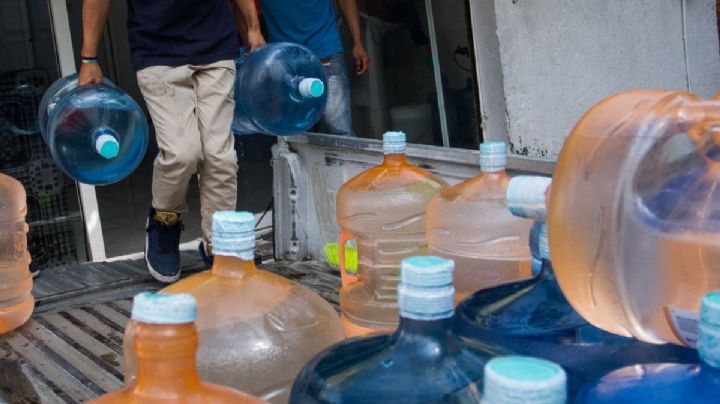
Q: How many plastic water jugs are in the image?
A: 12